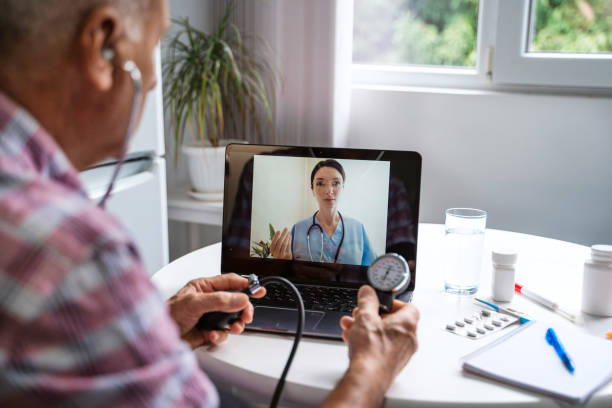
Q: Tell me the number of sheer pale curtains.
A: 1